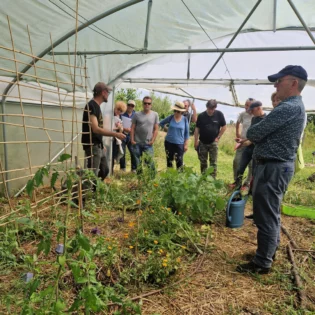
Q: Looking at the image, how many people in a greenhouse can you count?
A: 11